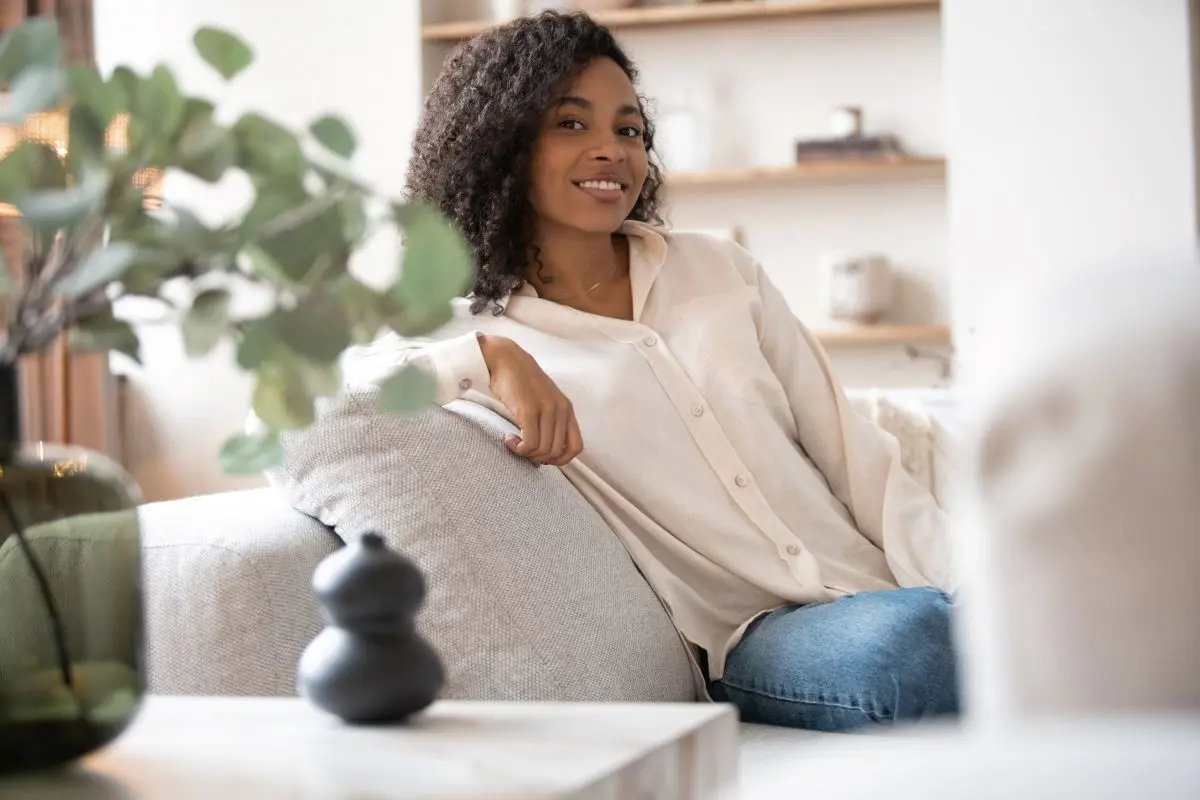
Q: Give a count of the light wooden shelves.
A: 3